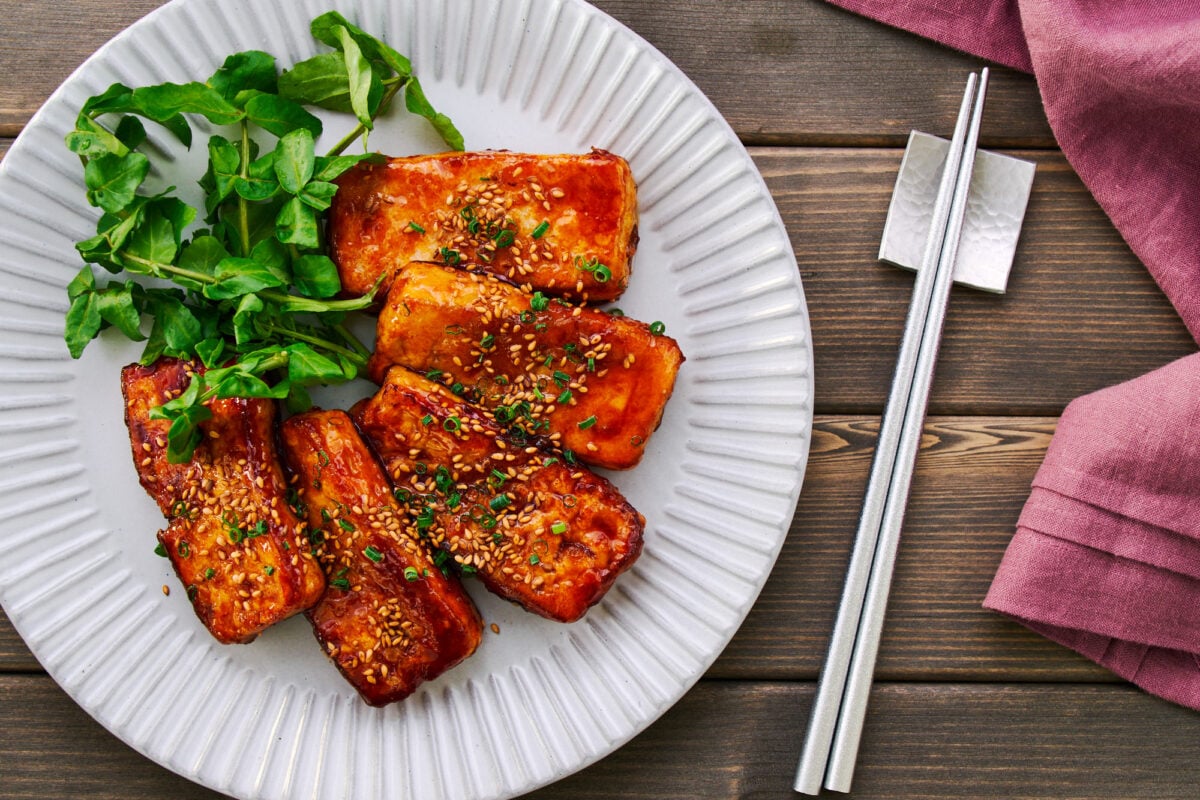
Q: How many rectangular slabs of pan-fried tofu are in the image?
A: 5